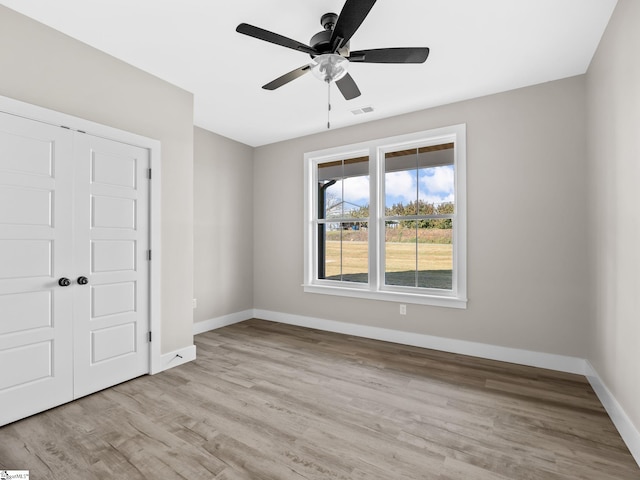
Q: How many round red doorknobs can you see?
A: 0